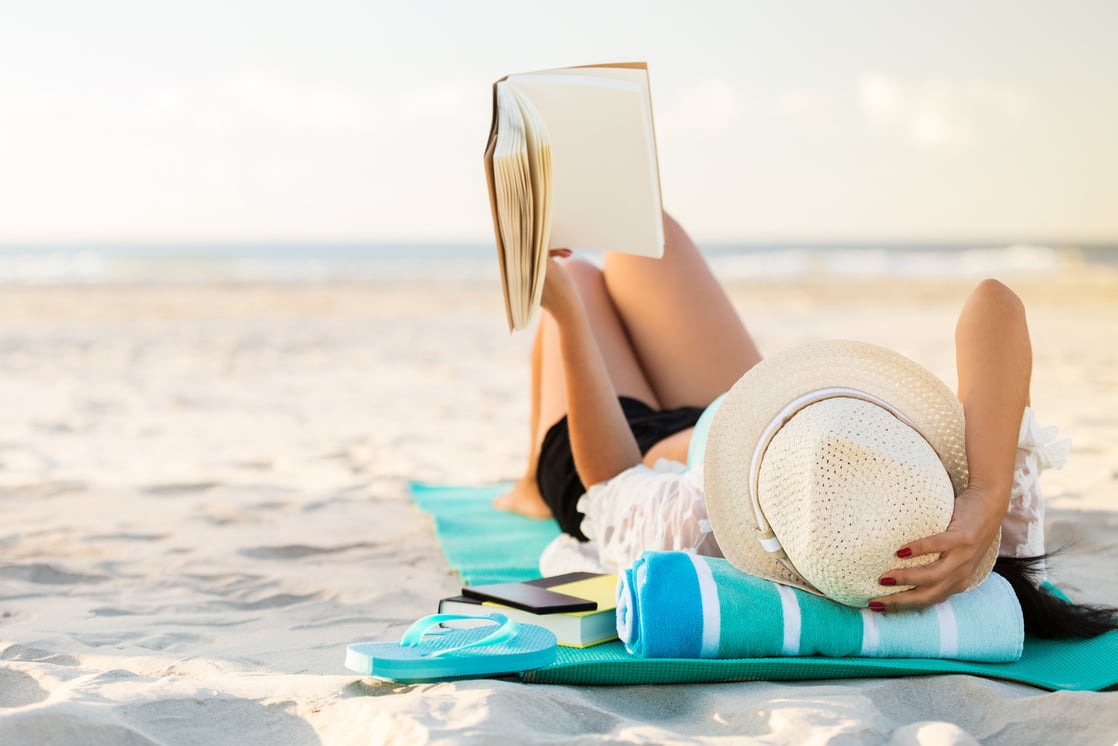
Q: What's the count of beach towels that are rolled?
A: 1